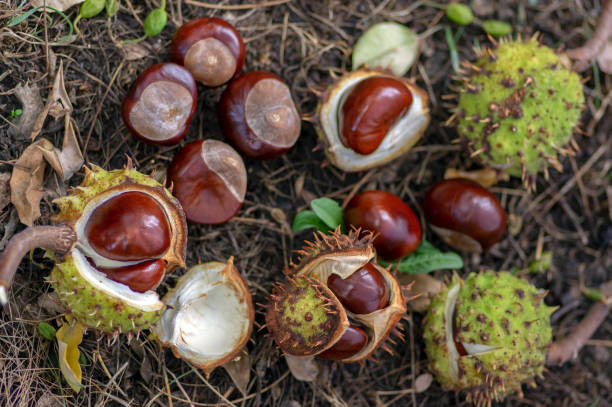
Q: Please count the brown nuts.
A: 11